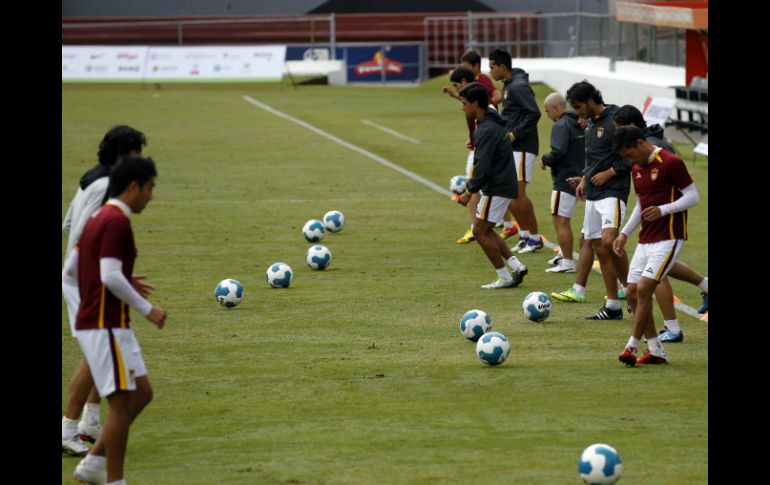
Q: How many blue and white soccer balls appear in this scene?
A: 10